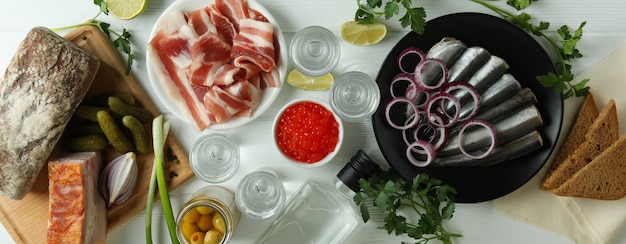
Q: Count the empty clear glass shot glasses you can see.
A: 4